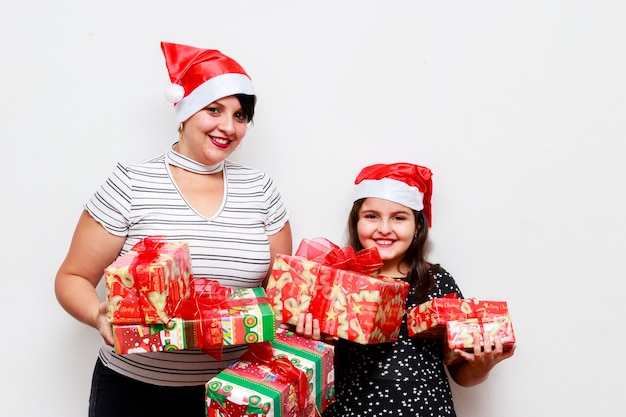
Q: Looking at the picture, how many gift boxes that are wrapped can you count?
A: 6